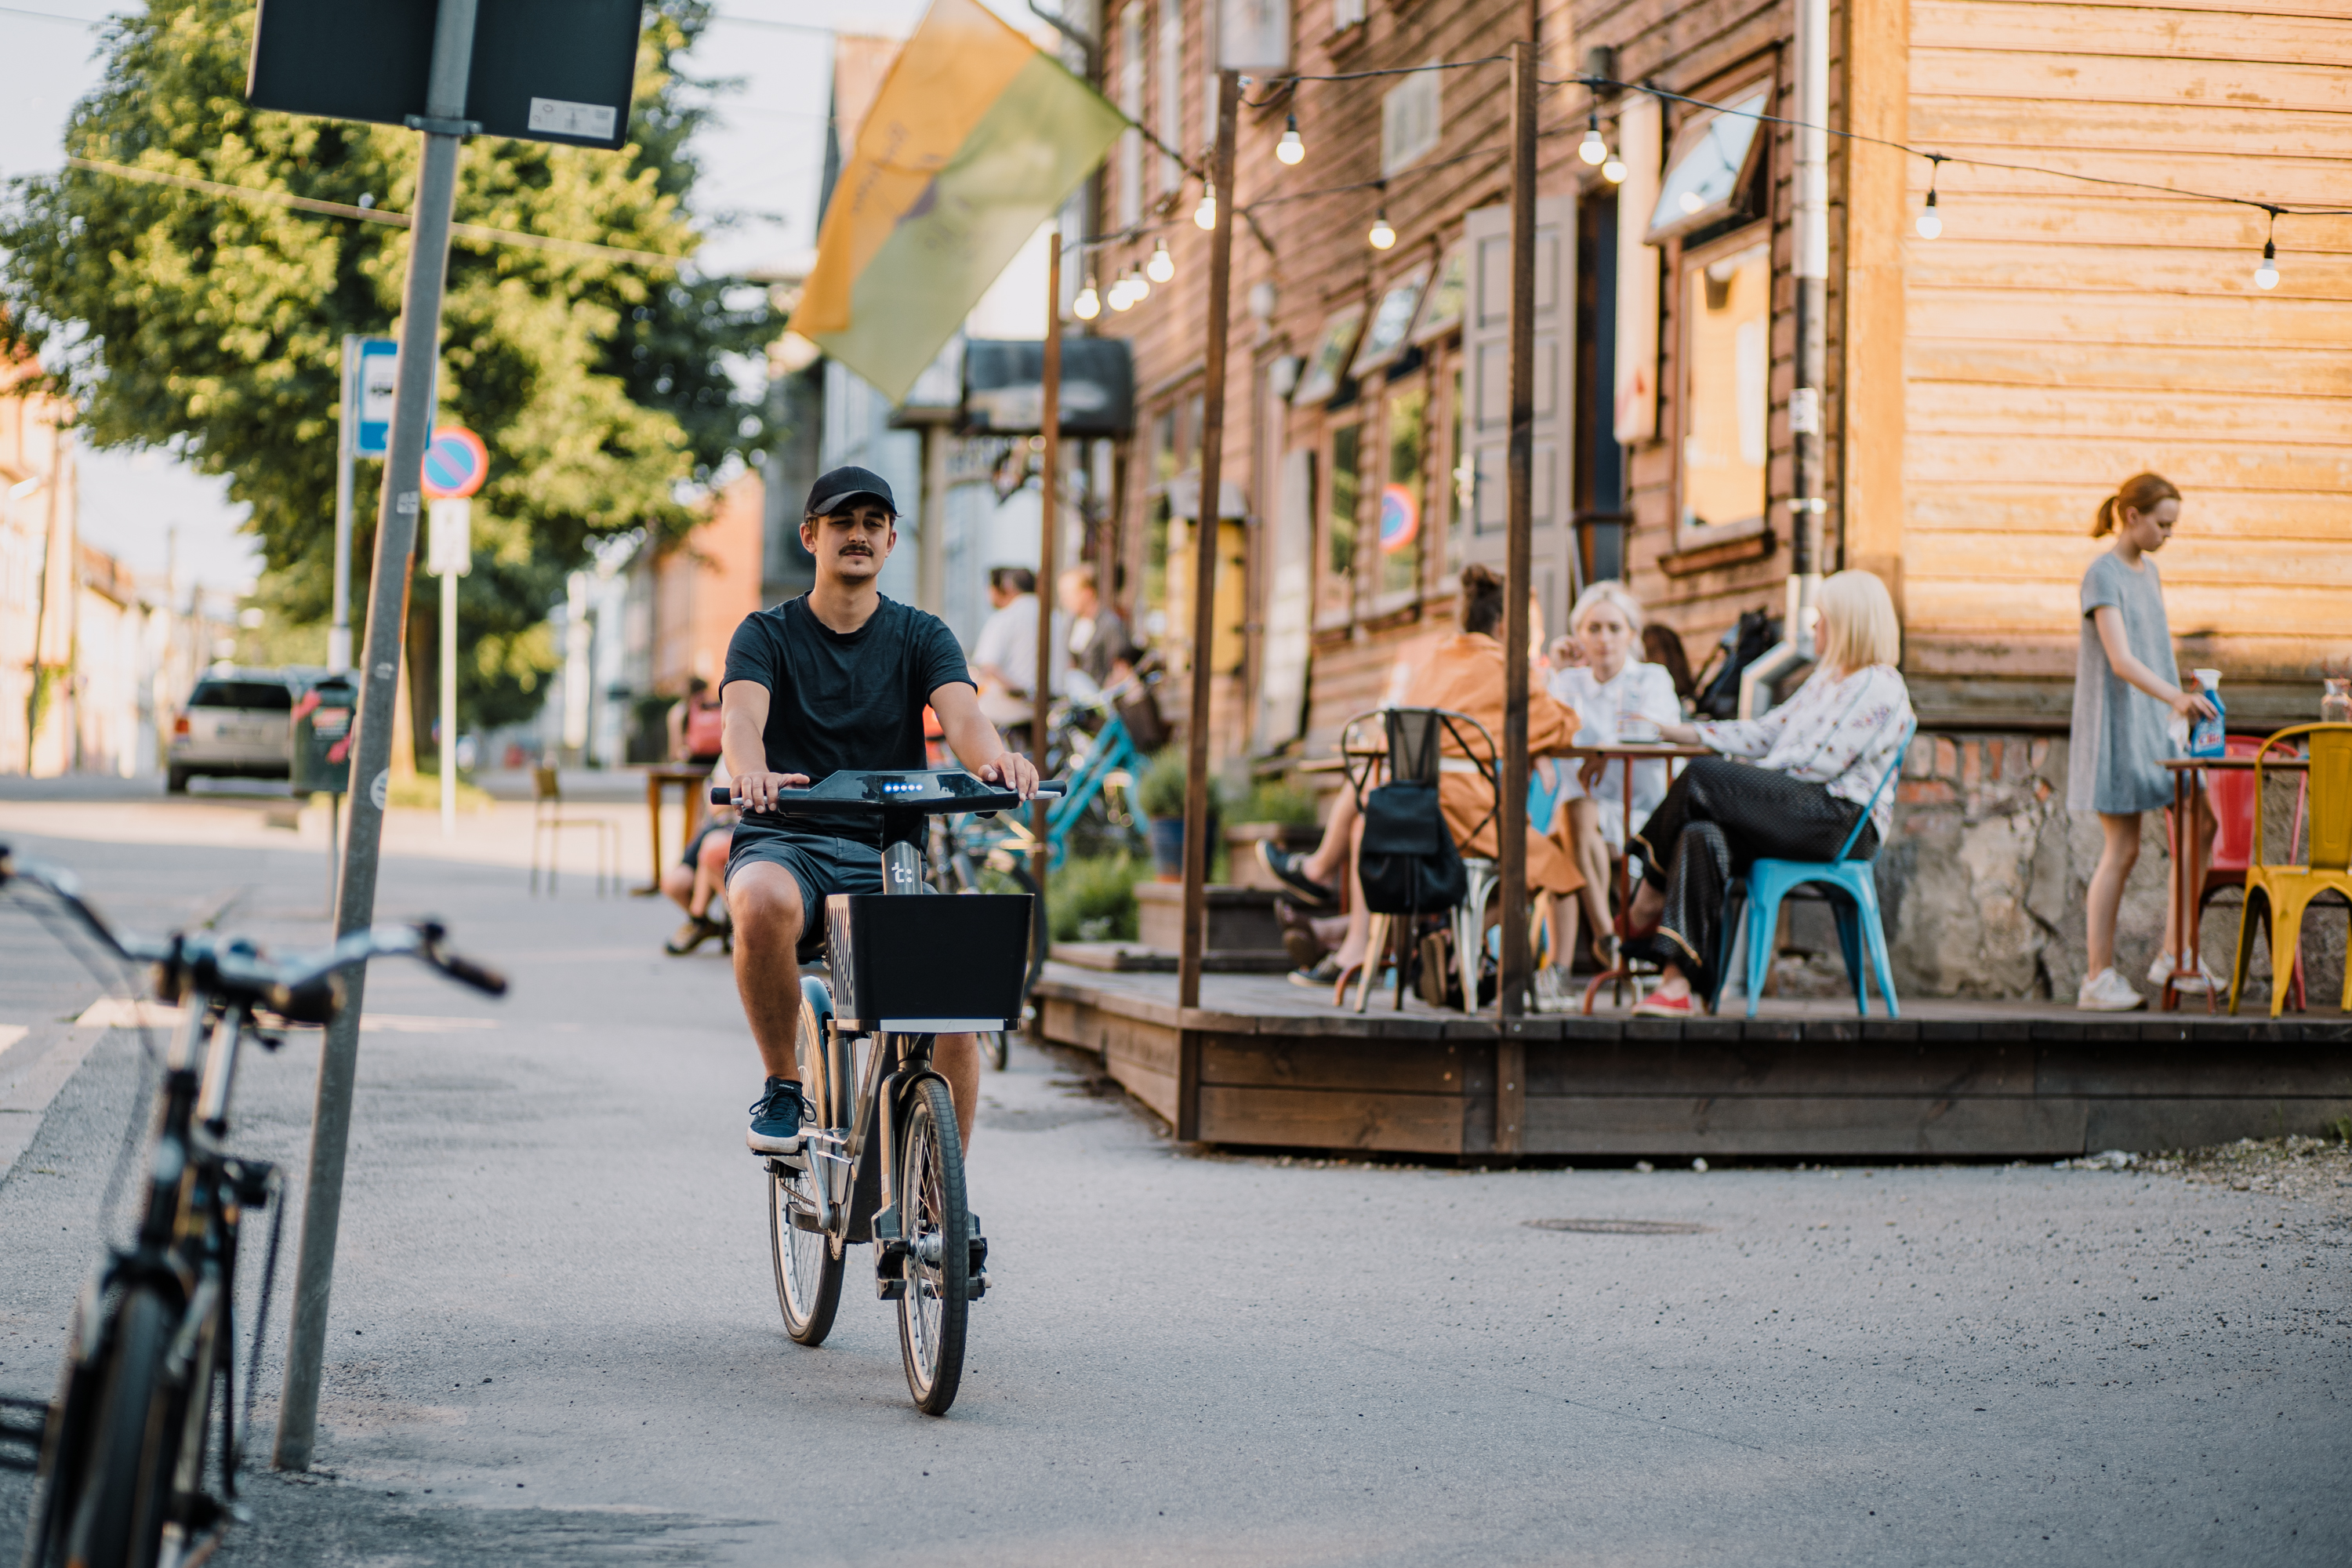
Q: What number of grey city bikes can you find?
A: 1